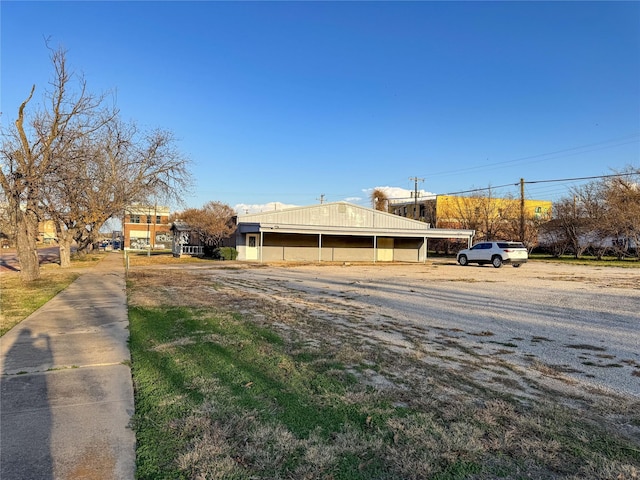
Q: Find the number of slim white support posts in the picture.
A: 5